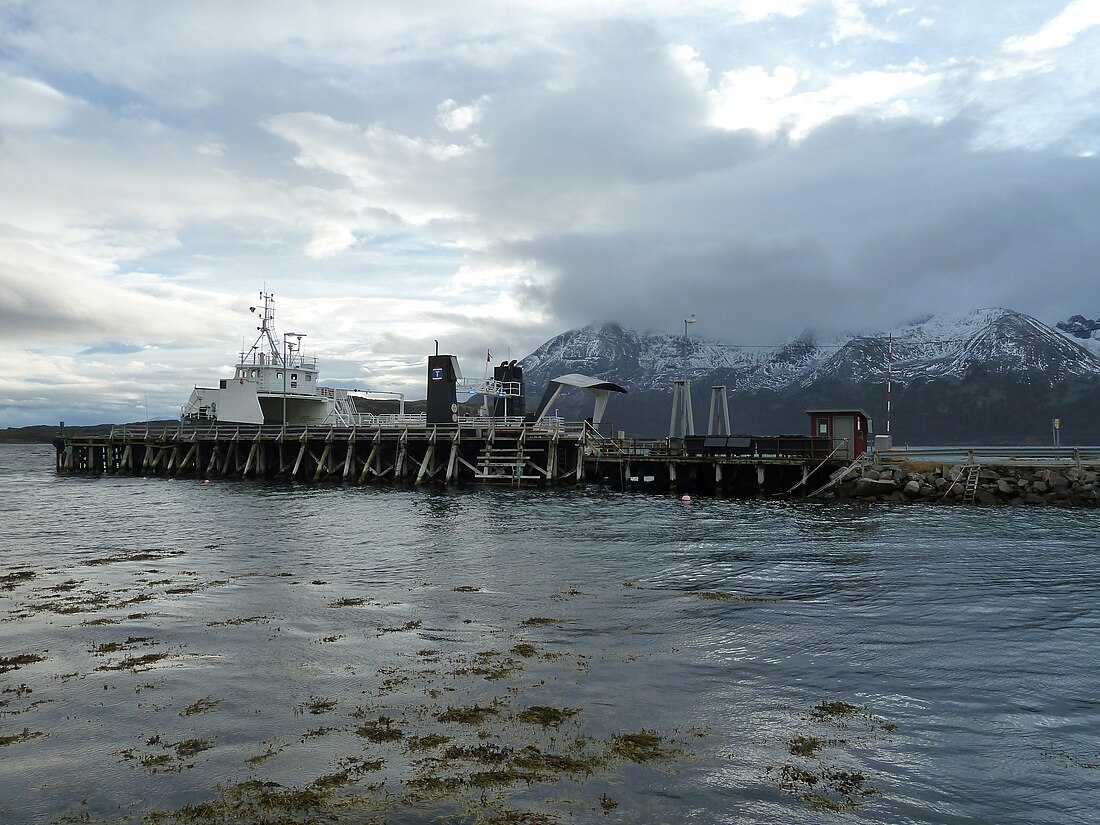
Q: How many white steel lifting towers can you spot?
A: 2